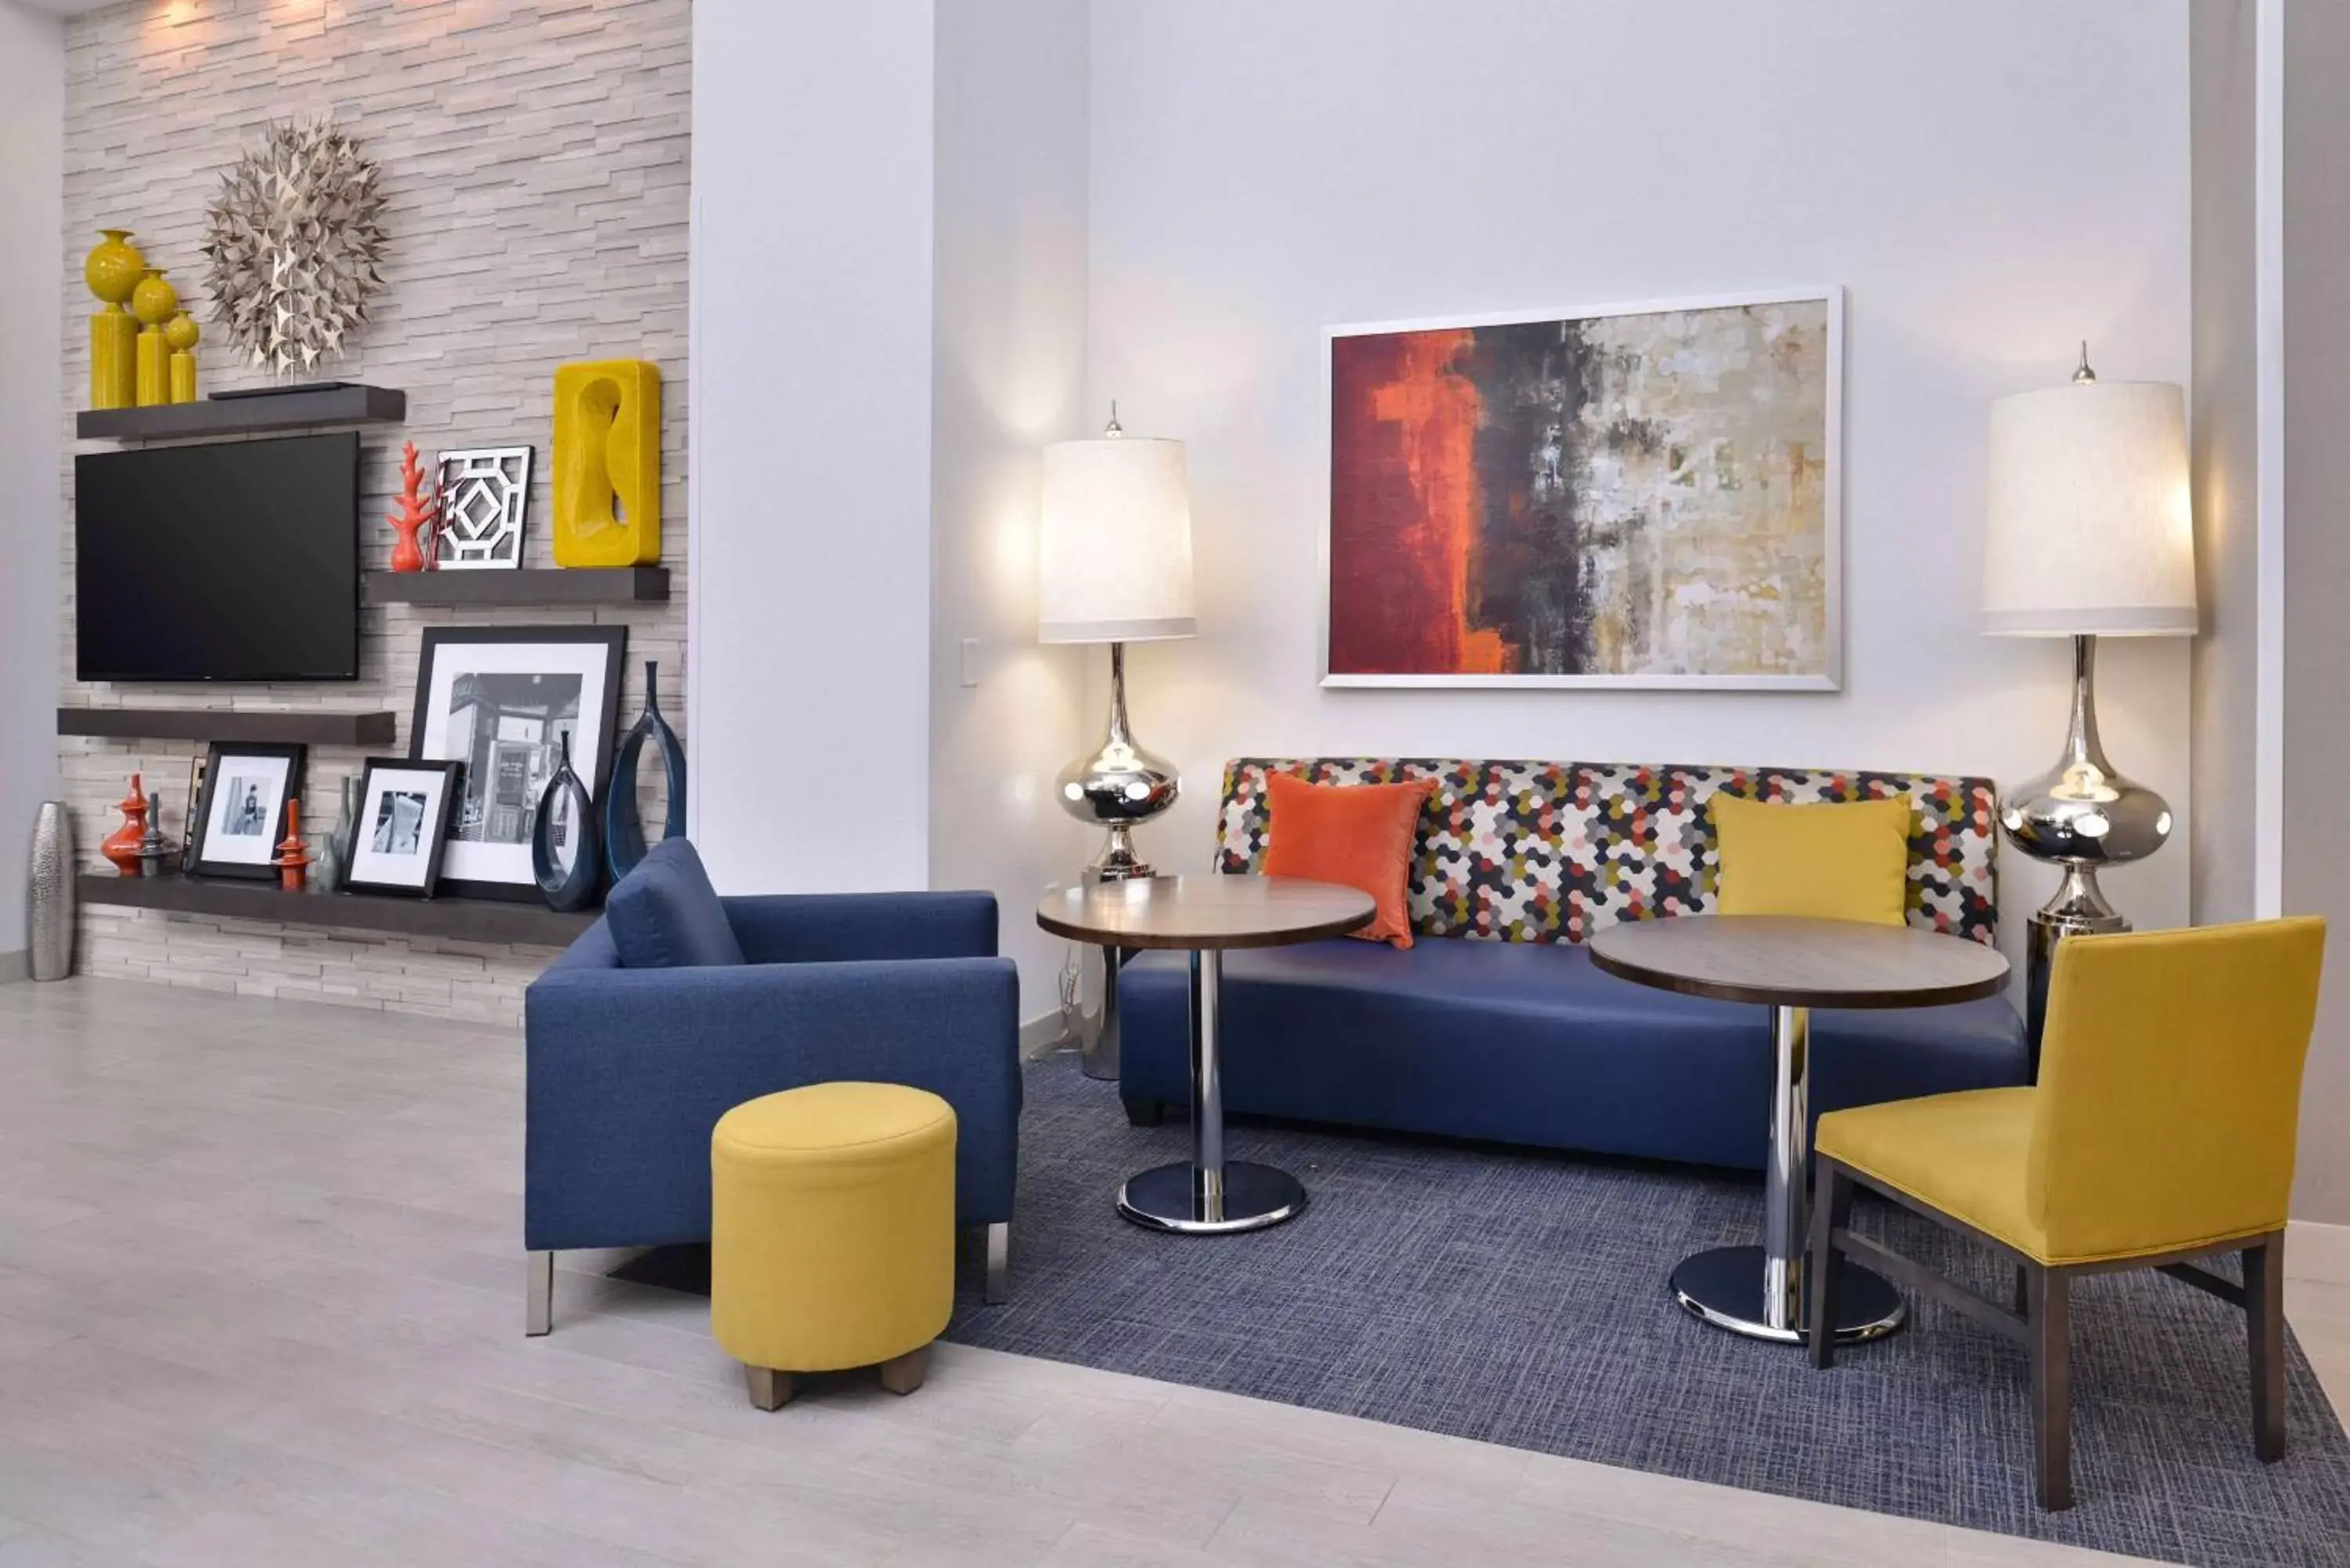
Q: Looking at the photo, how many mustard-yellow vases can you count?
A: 3